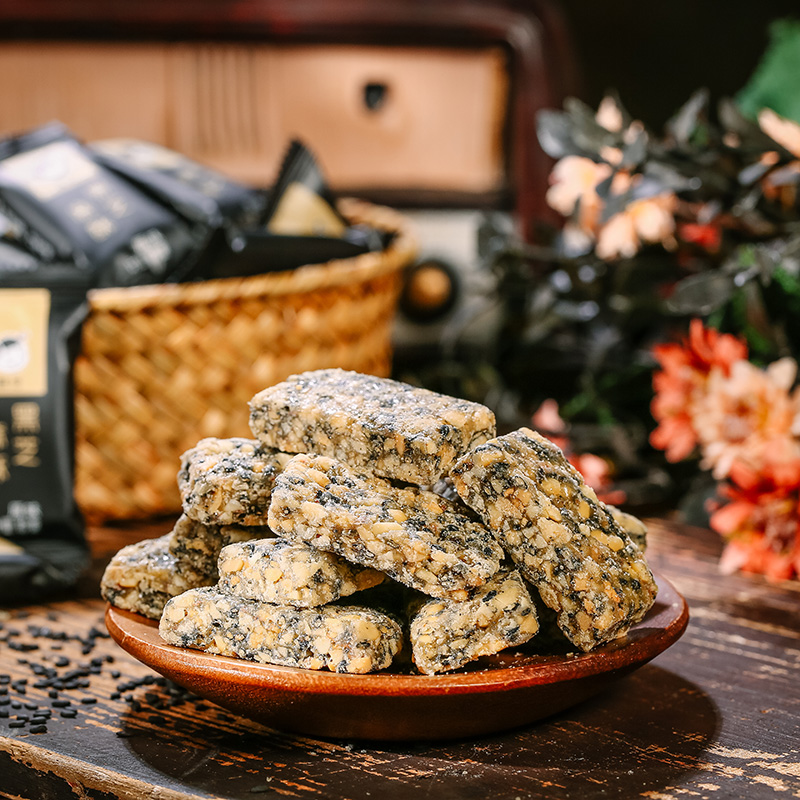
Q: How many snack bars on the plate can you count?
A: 10